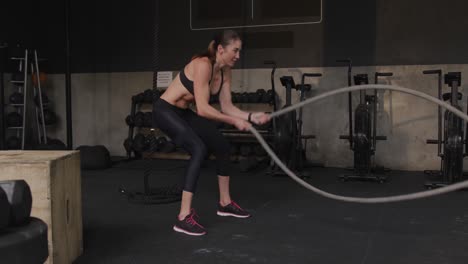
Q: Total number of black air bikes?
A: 3